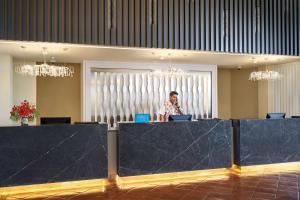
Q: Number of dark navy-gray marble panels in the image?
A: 3